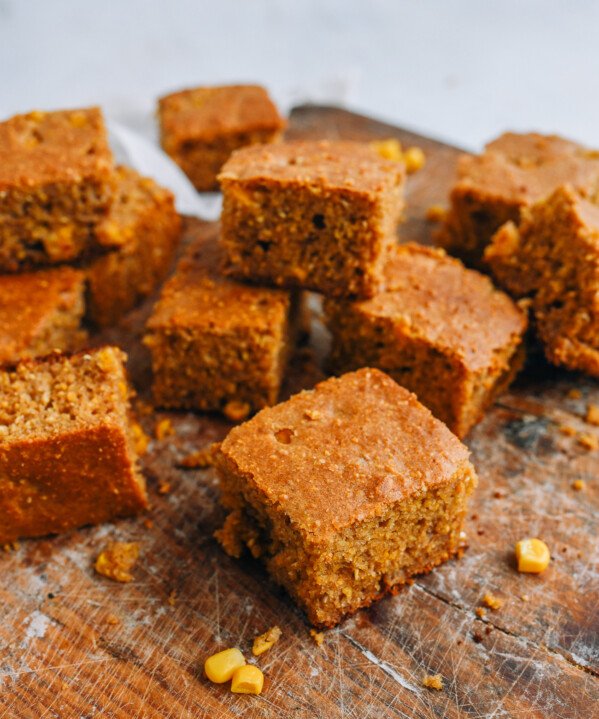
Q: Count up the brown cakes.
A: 11